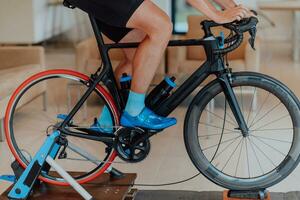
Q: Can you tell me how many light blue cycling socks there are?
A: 2